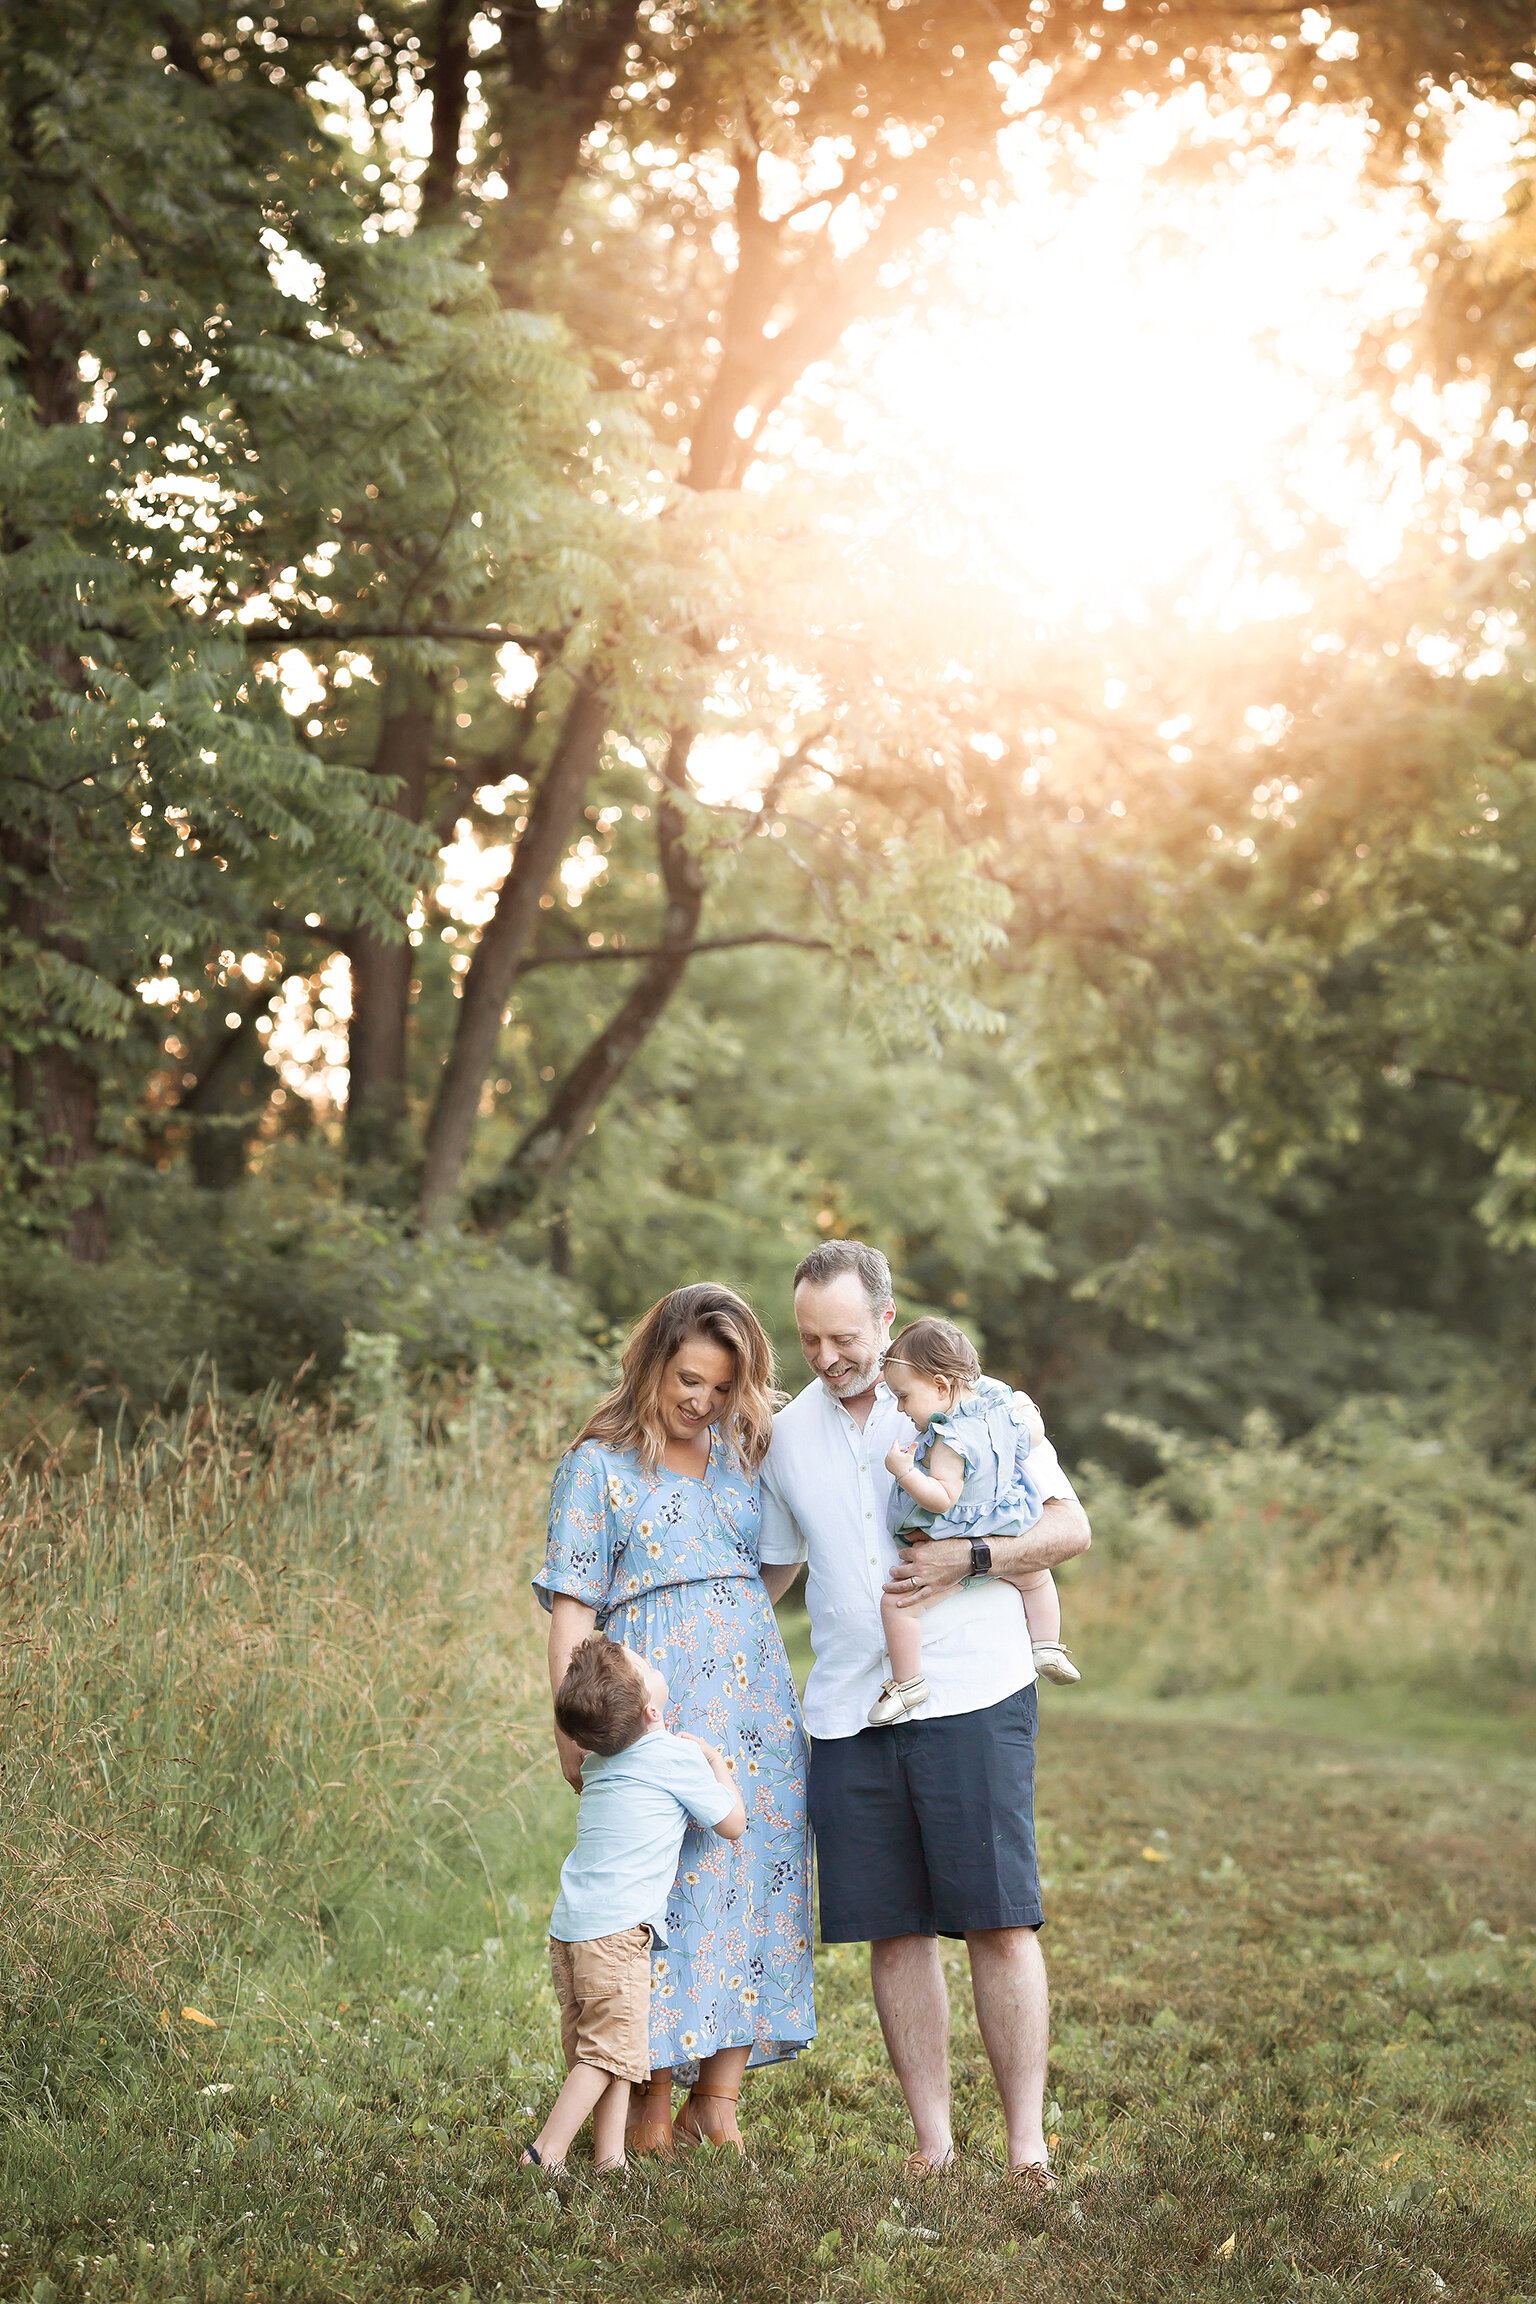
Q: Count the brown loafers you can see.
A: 2